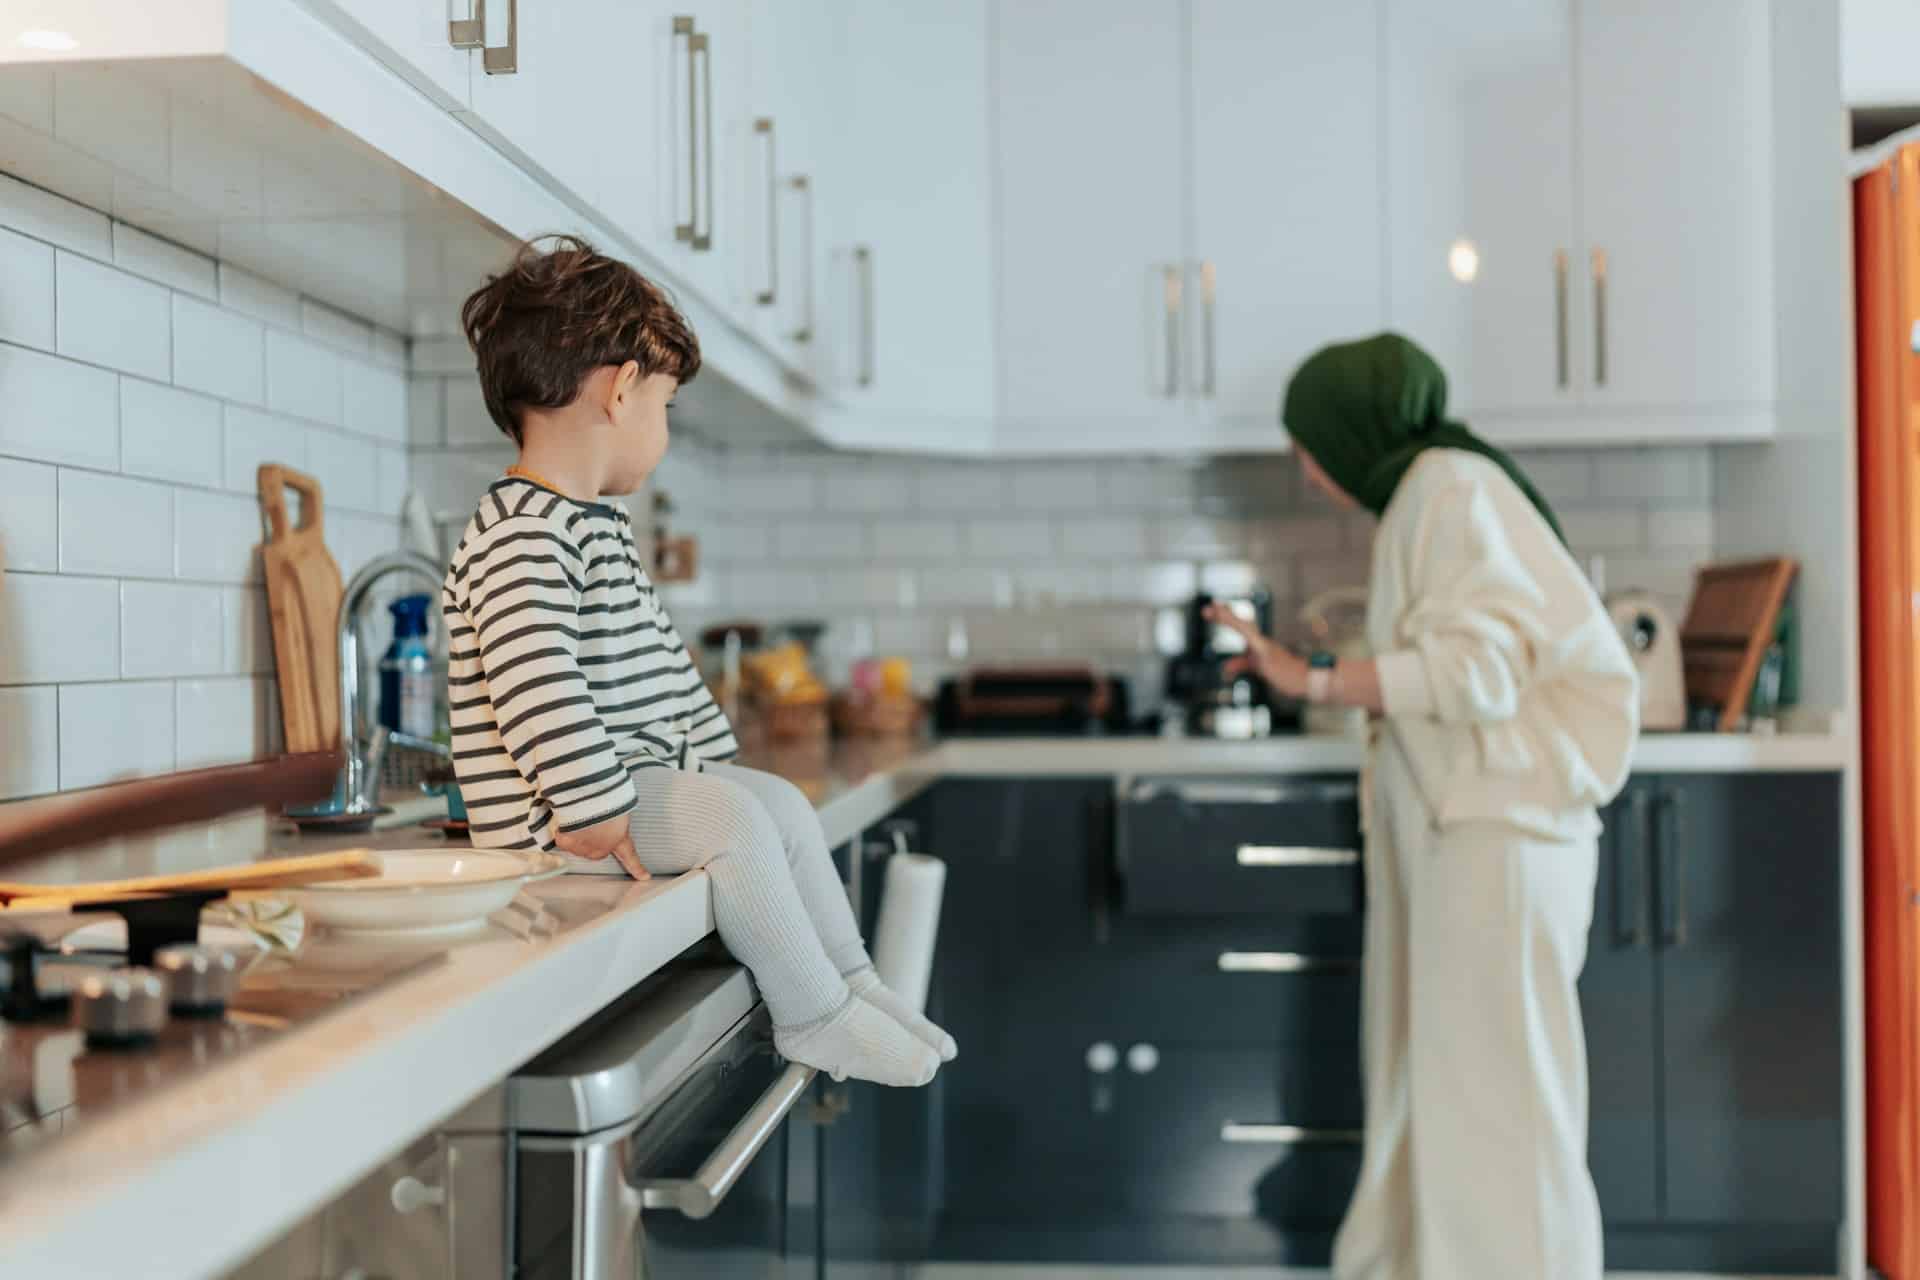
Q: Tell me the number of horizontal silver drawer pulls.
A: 3